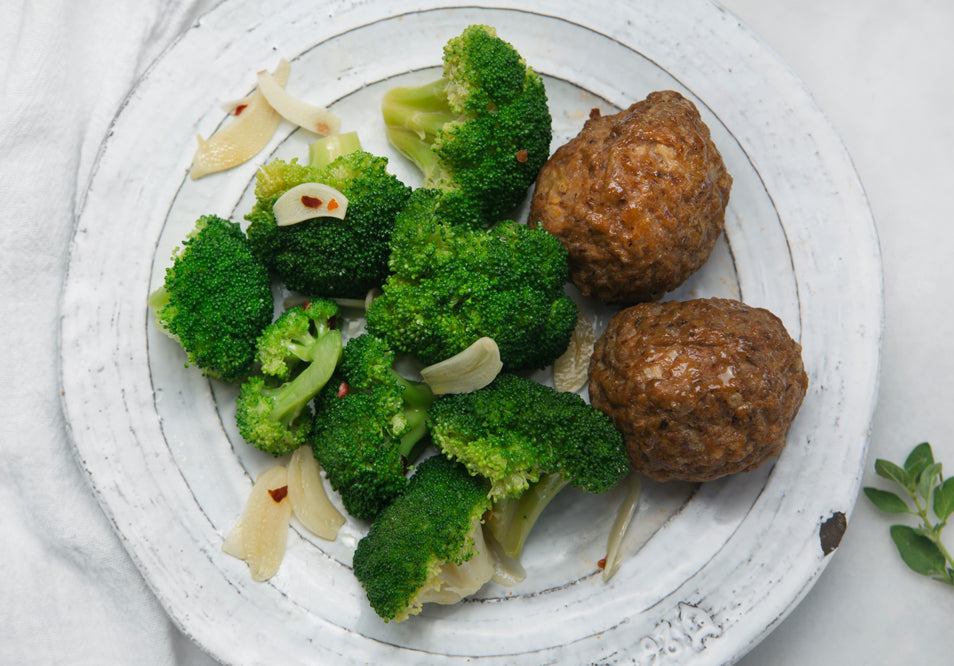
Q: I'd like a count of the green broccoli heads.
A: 8